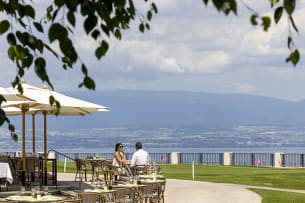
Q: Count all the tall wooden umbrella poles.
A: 3